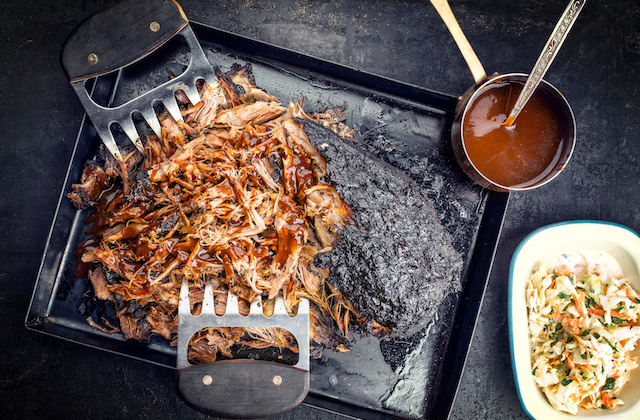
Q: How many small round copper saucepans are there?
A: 1